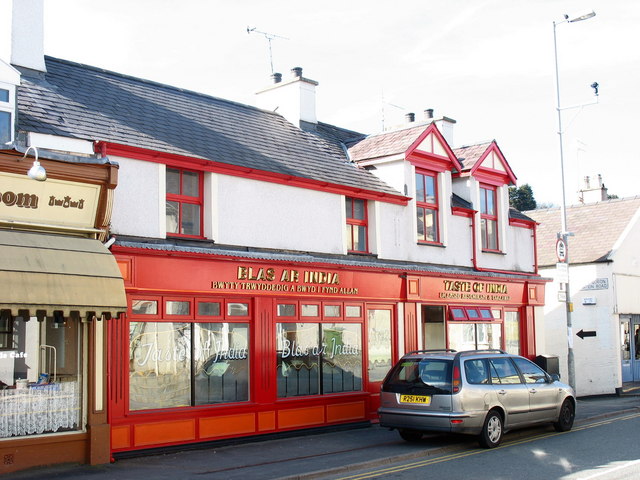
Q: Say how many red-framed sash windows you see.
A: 4